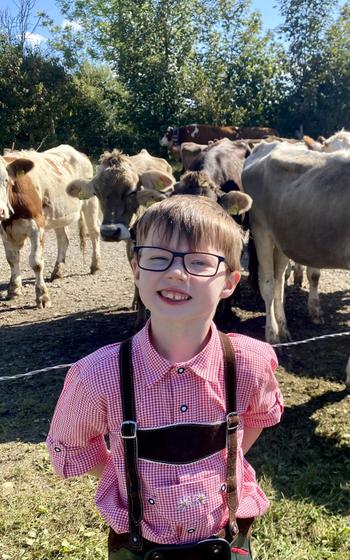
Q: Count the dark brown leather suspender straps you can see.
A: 2